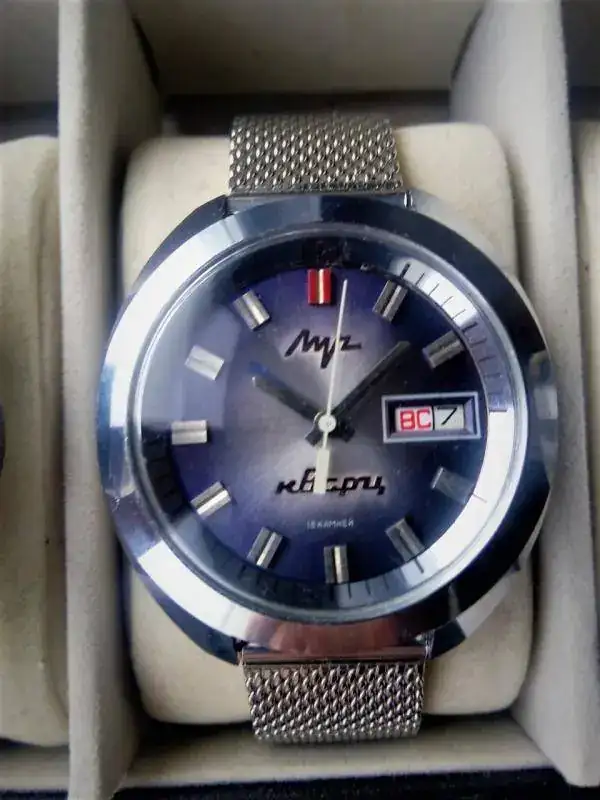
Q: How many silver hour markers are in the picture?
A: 10